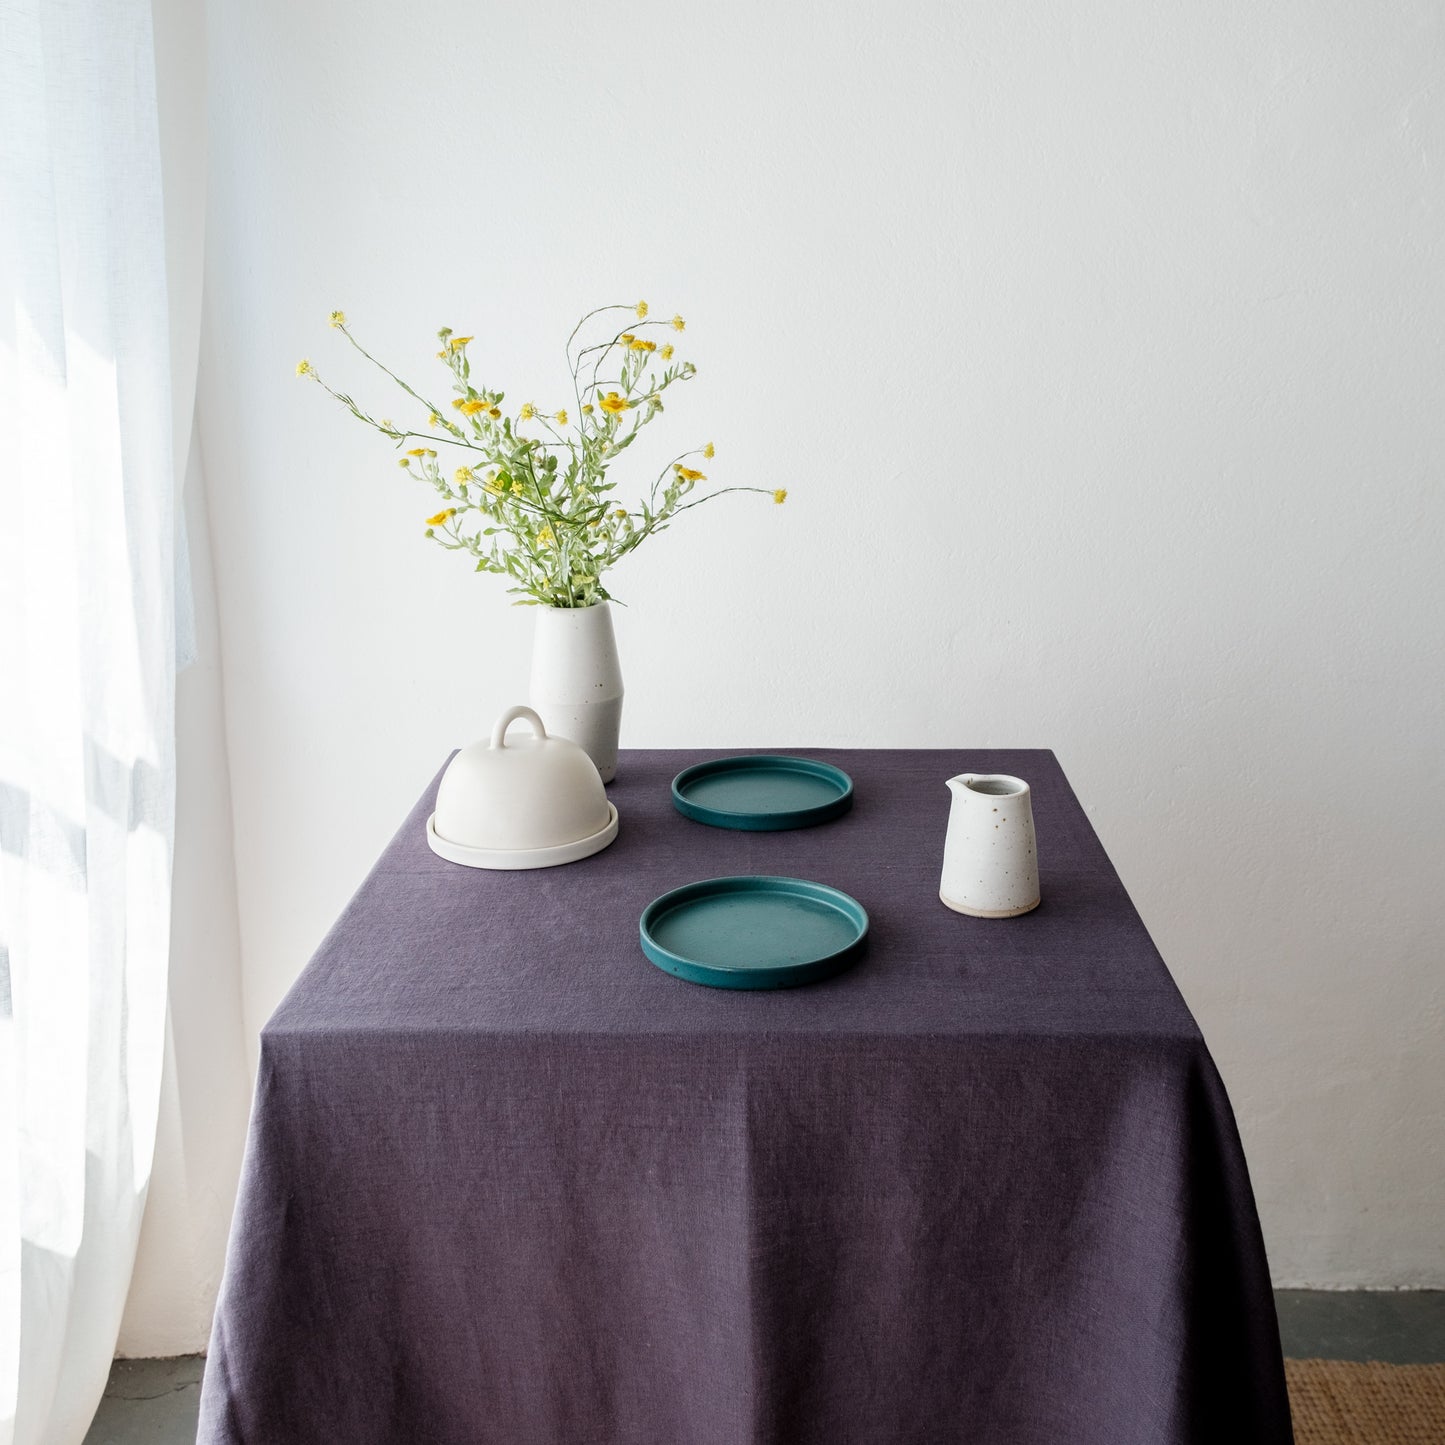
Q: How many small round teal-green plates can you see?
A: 2